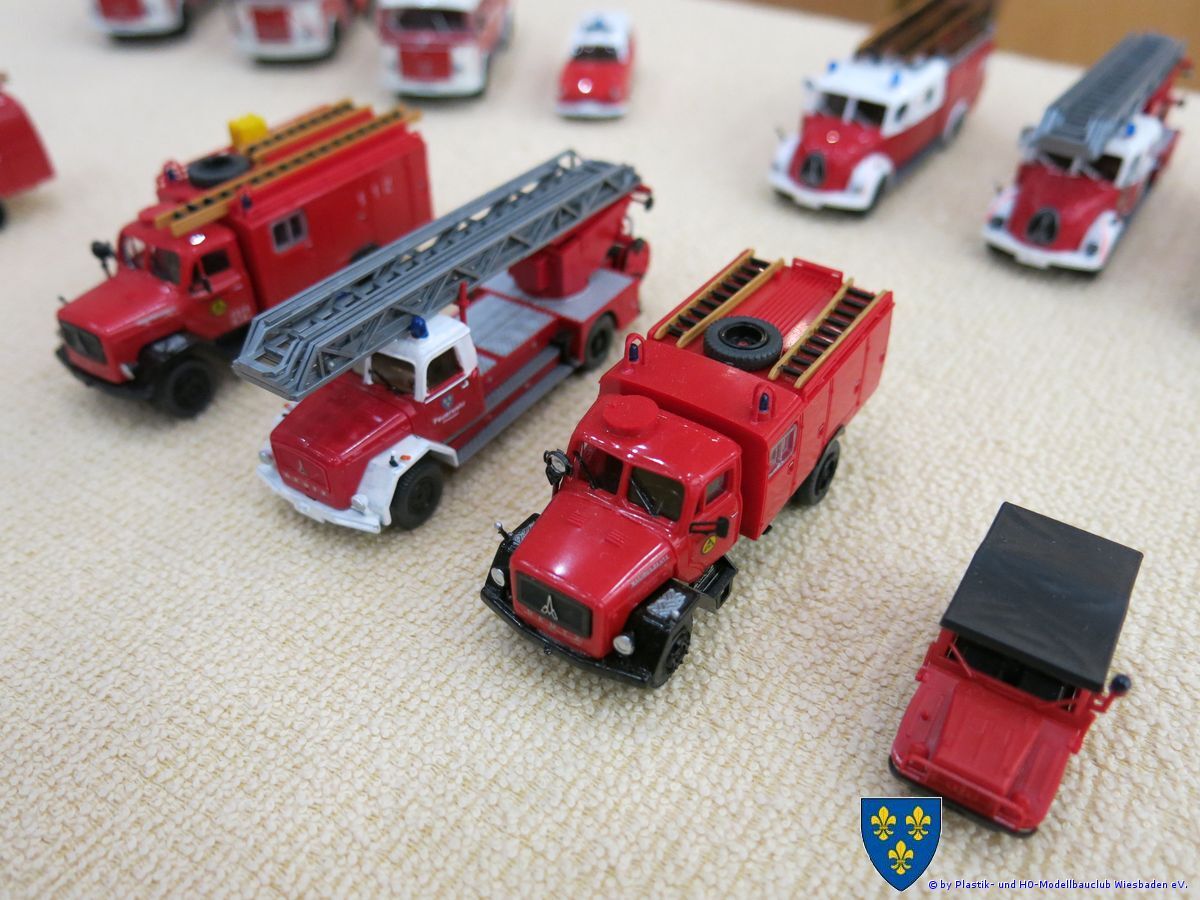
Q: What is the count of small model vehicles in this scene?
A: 11